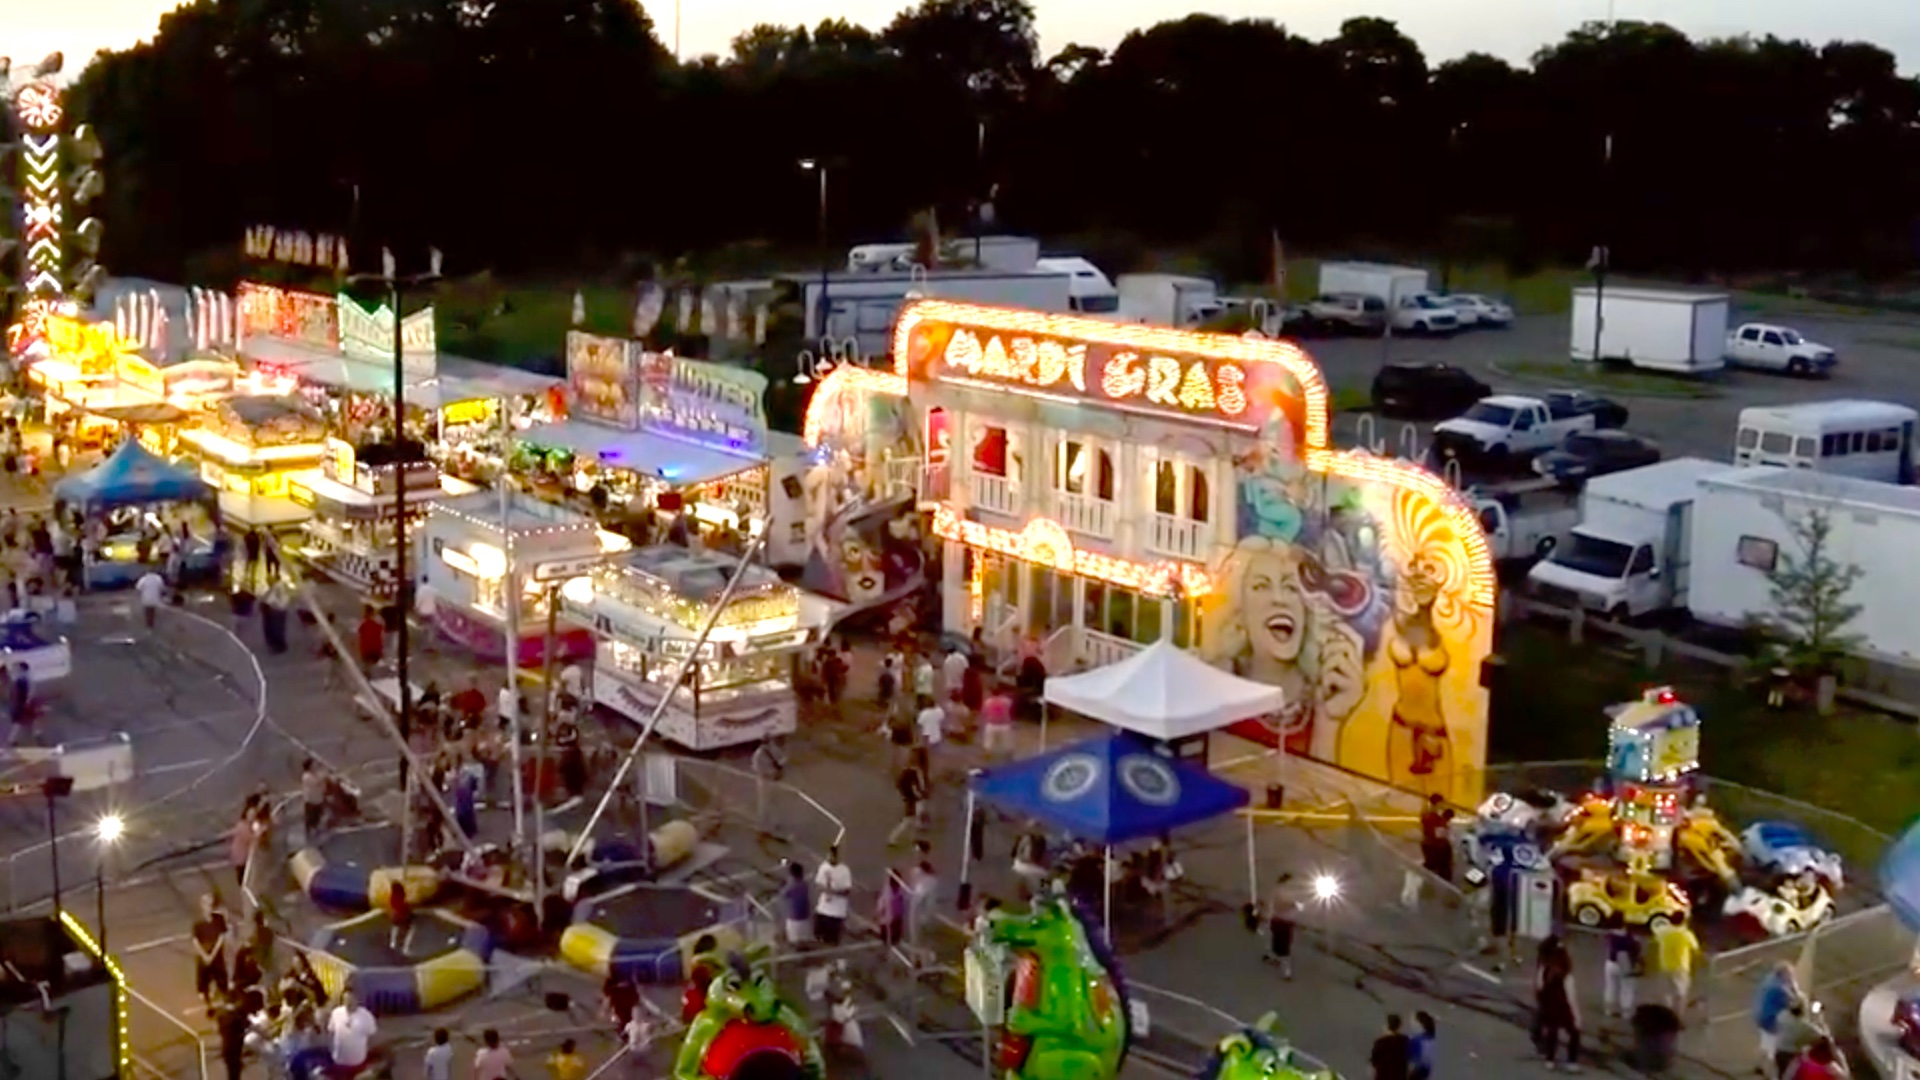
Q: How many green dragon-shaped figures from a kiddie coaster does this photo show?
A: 3